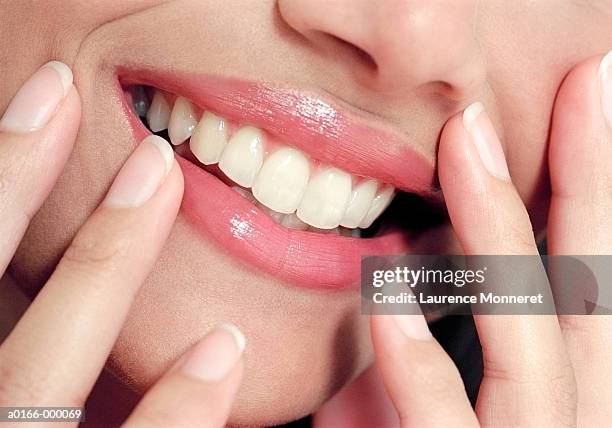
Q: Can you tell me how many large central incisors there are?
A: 2